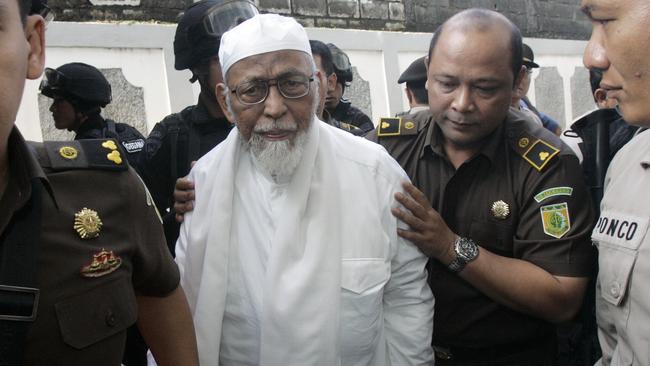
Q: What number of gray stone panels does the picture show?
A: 4